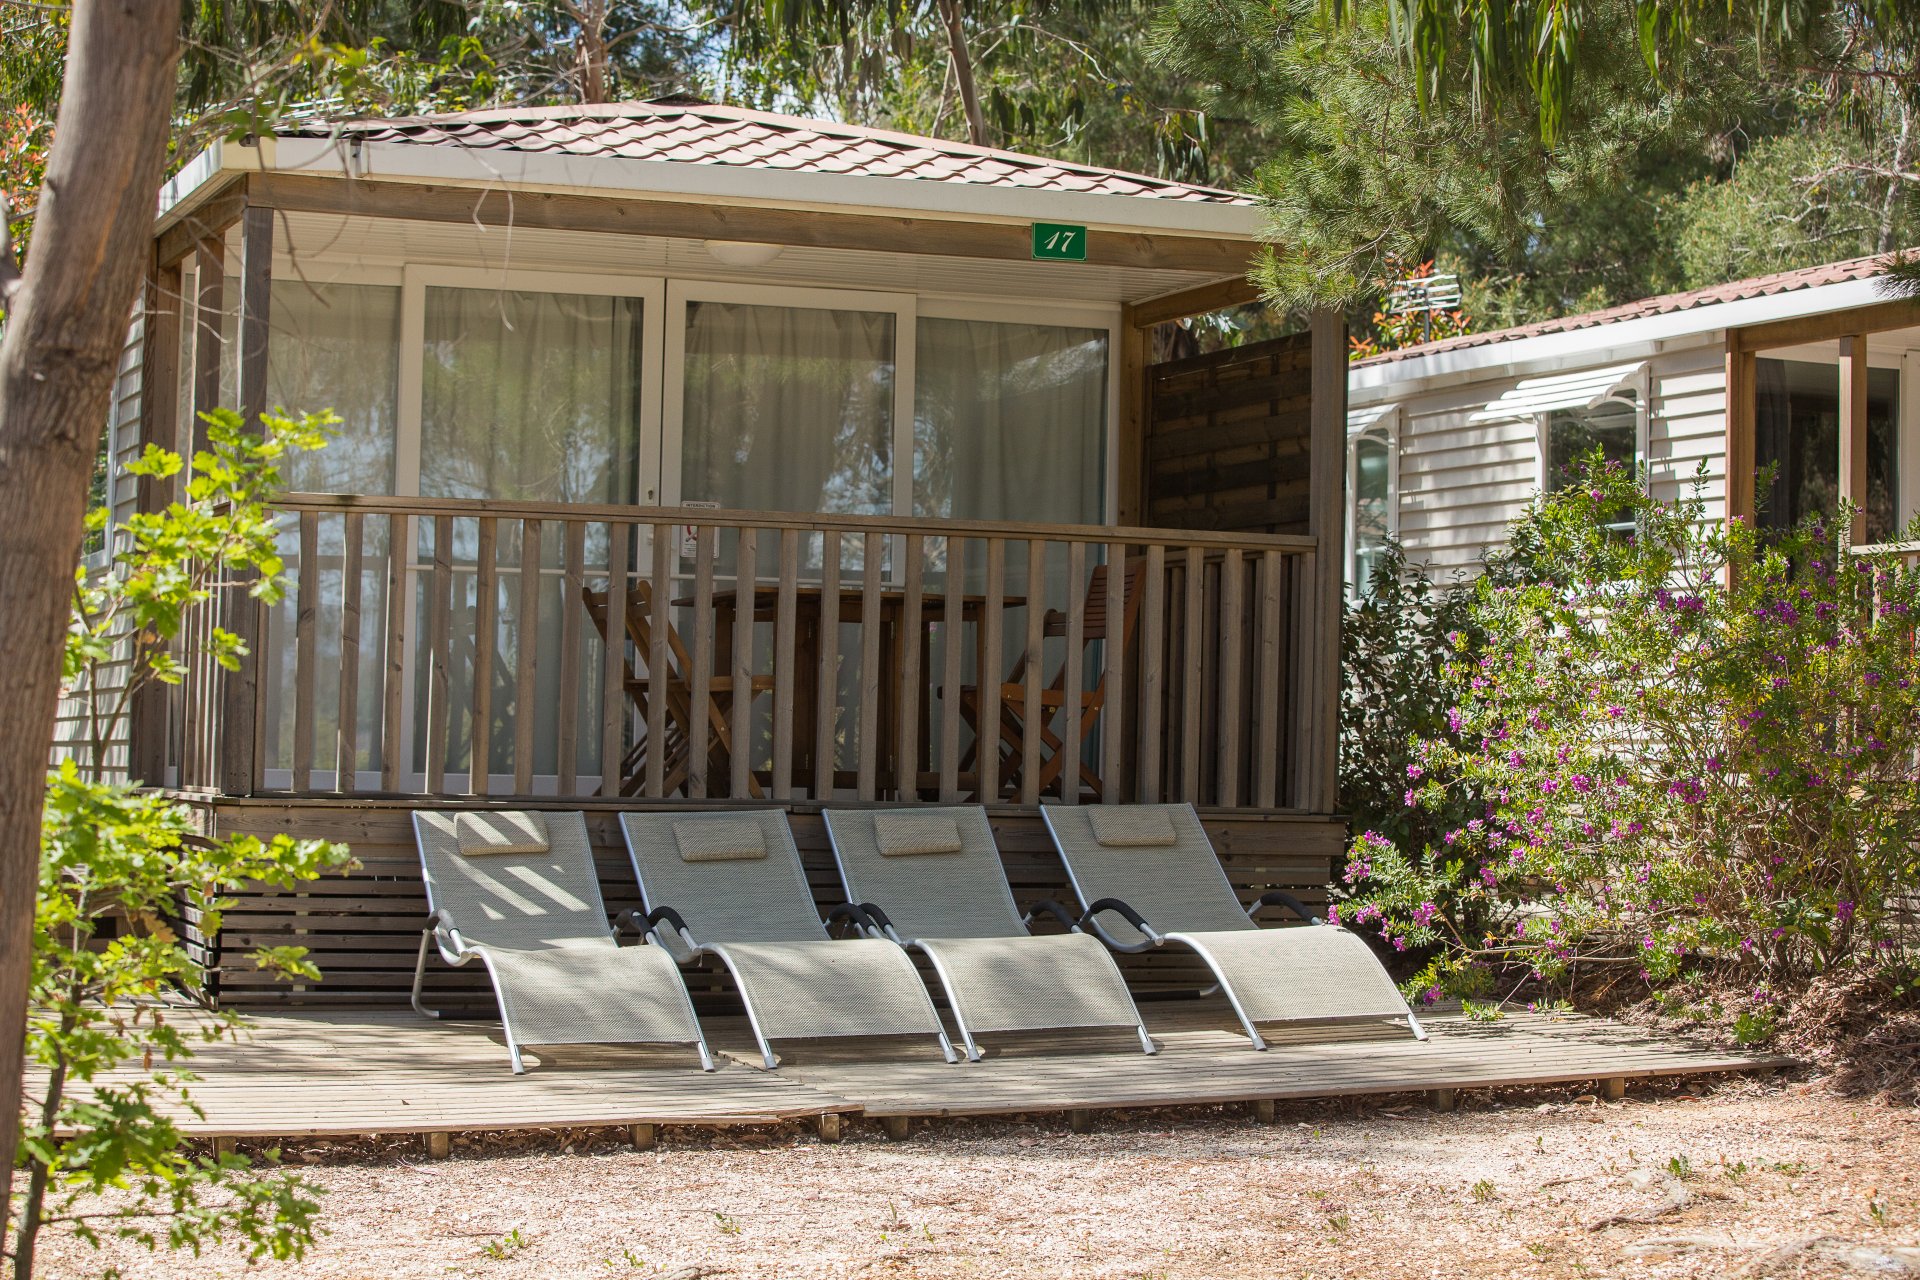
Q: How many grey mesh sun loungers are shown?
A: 4